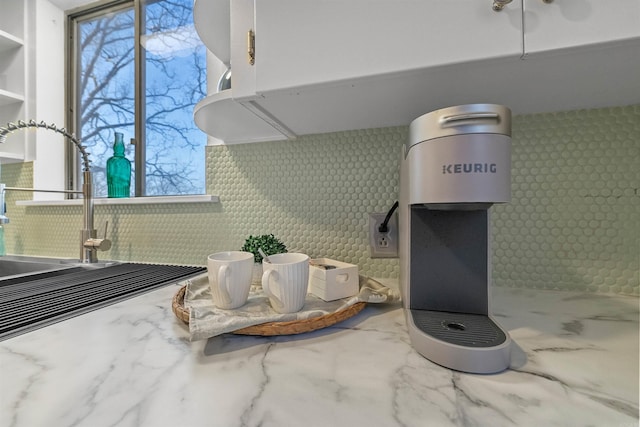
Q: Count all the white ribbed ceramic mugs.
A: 2